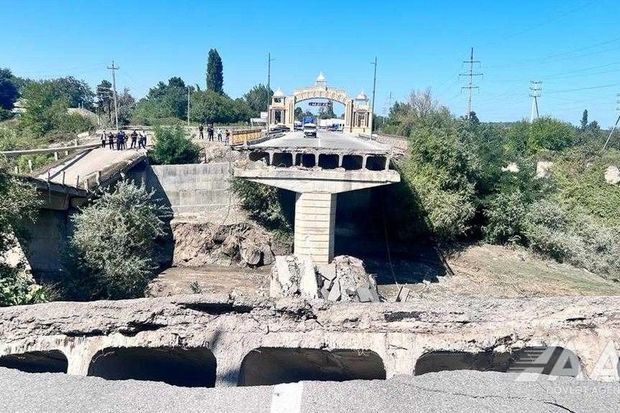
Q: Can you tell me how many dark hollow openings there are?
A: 10